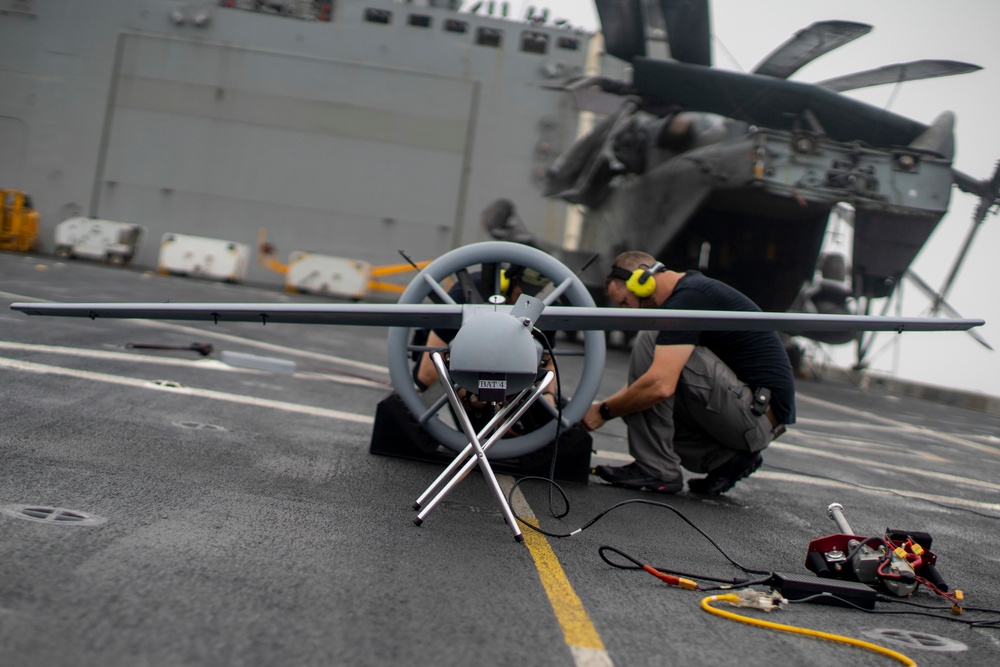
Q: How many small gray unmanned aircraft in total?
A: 1